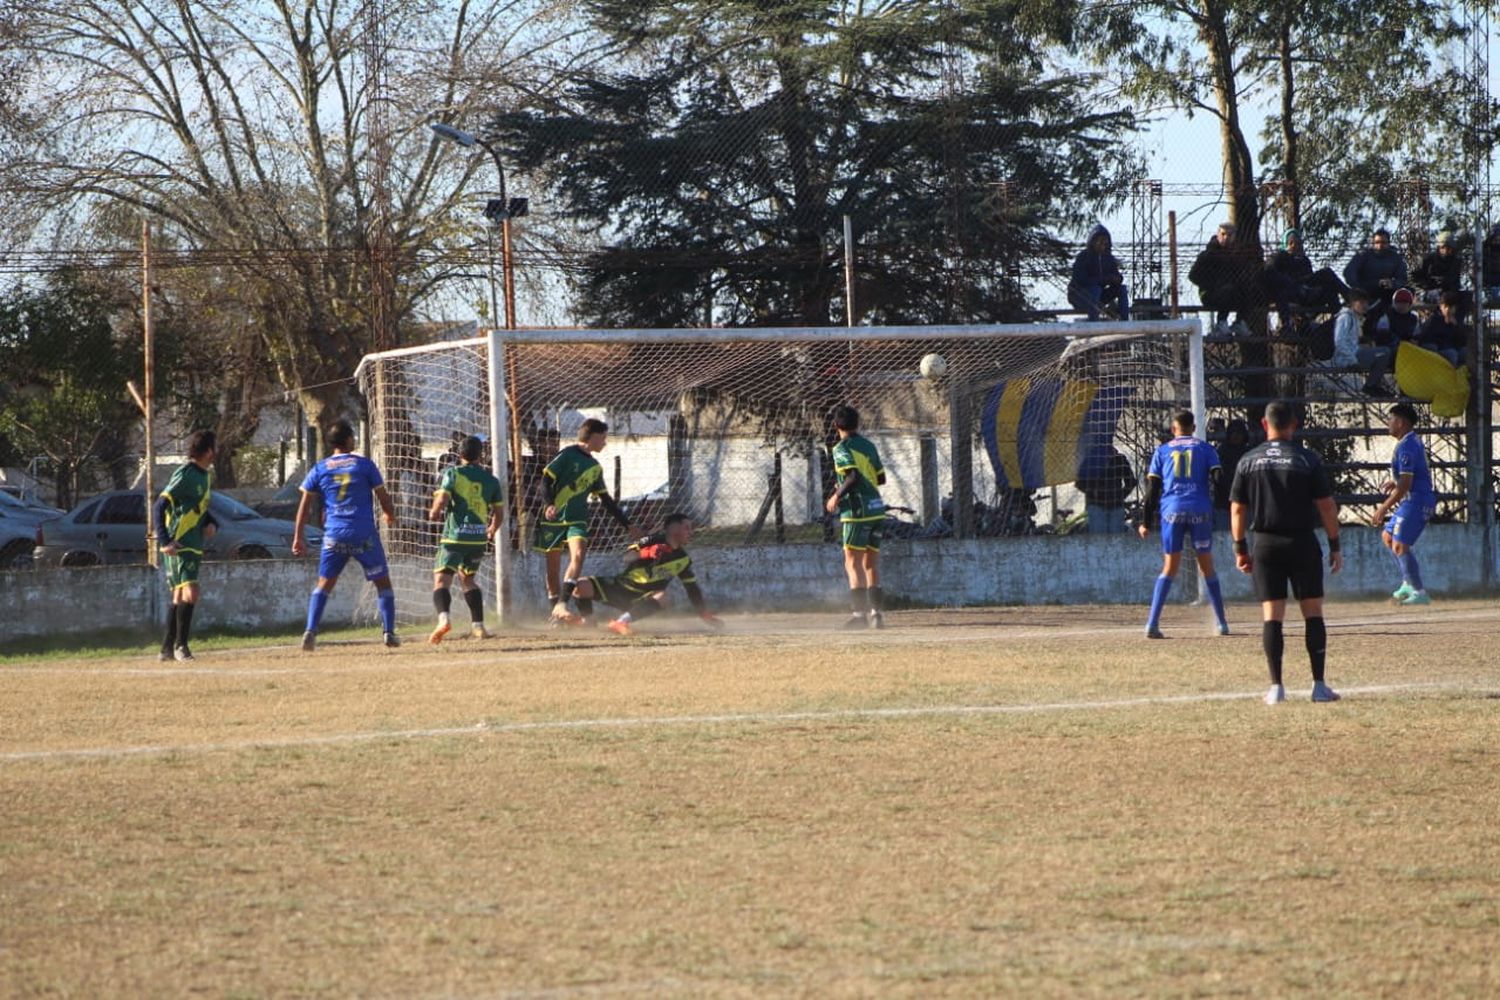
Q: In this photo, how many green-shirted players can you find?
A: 4